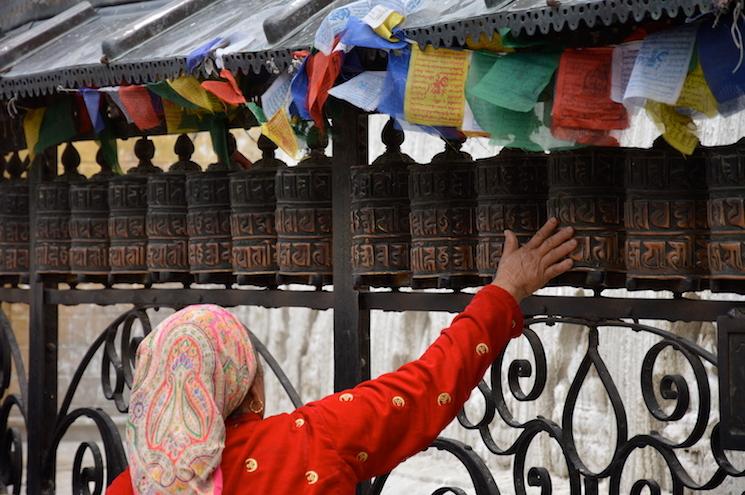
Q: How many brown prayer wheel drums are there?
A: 14